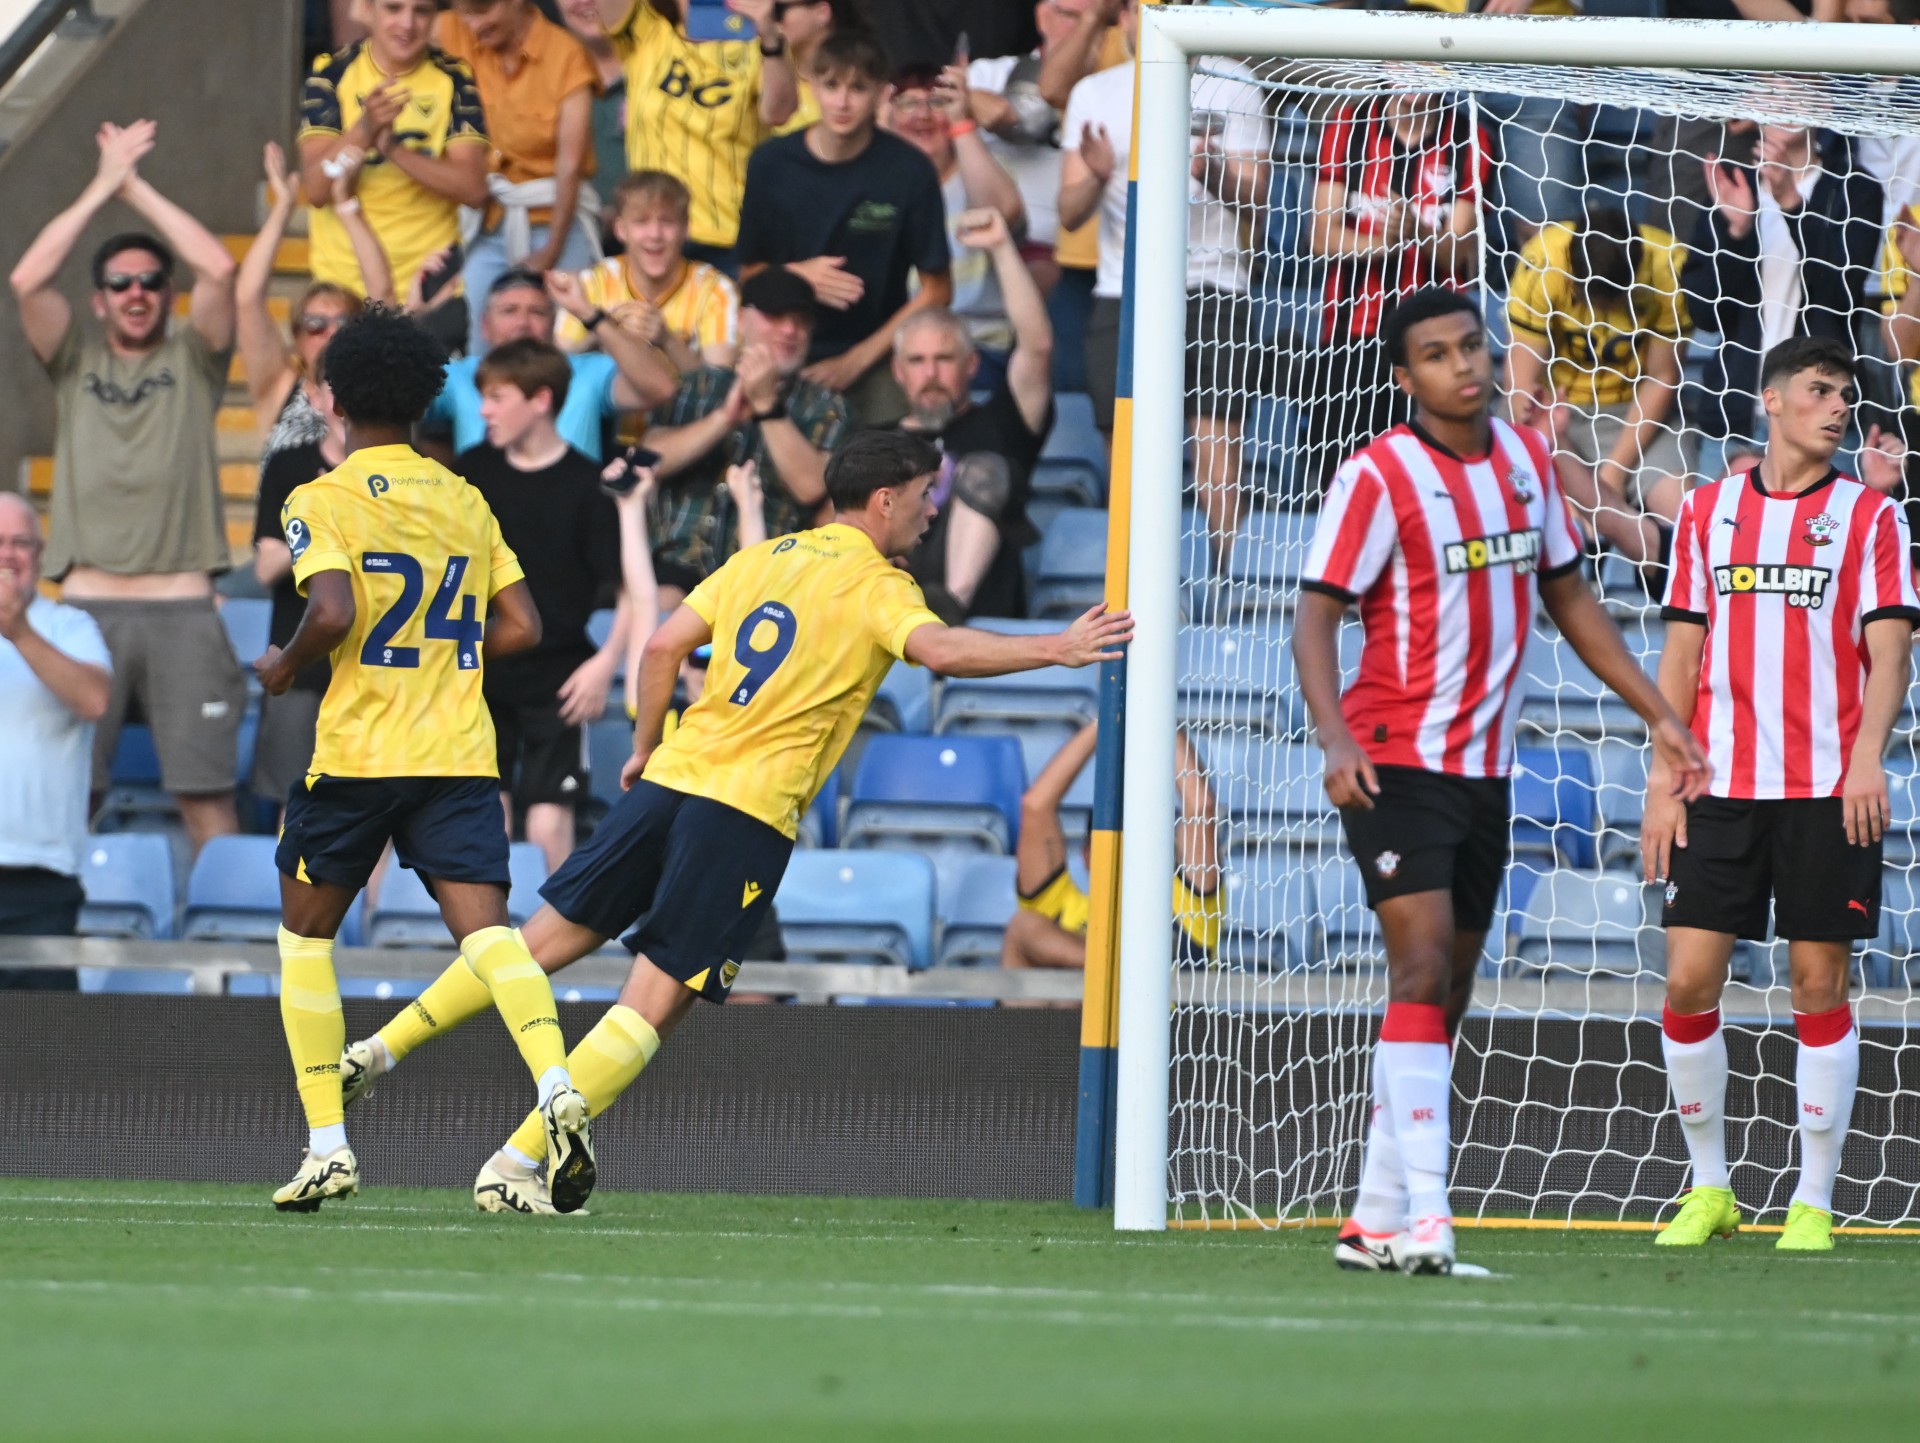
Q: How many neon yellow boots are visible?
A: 2